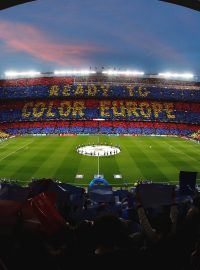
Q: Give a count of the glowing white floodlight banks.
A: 4